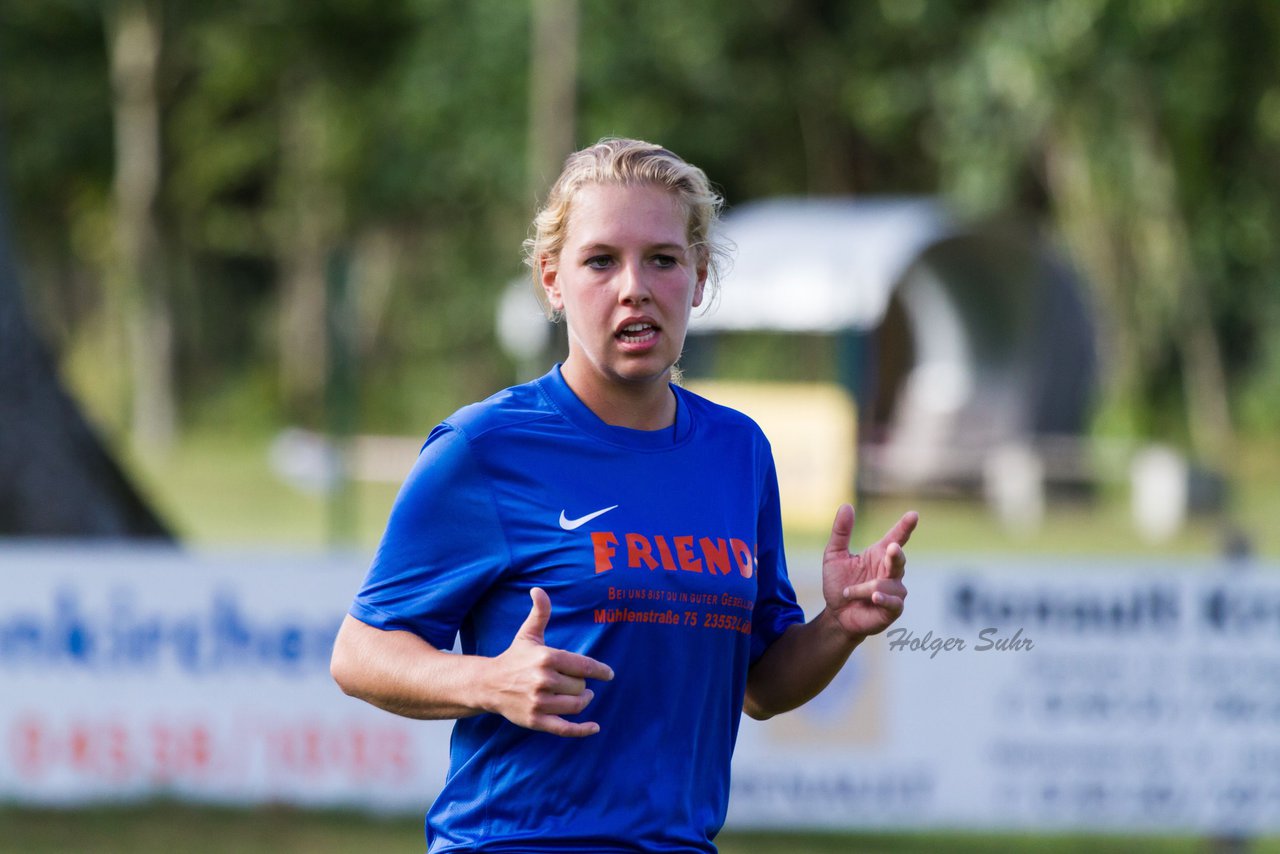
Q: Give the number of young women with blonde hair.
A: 1